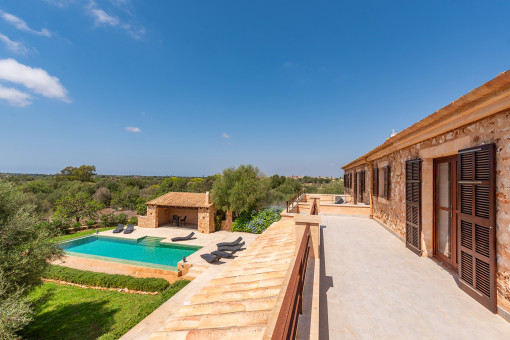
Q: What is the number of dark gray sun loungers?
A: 7